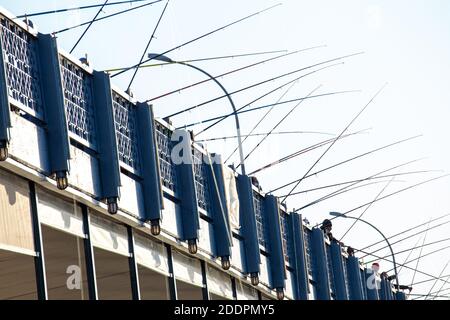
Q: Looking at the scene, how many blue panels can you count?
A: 15